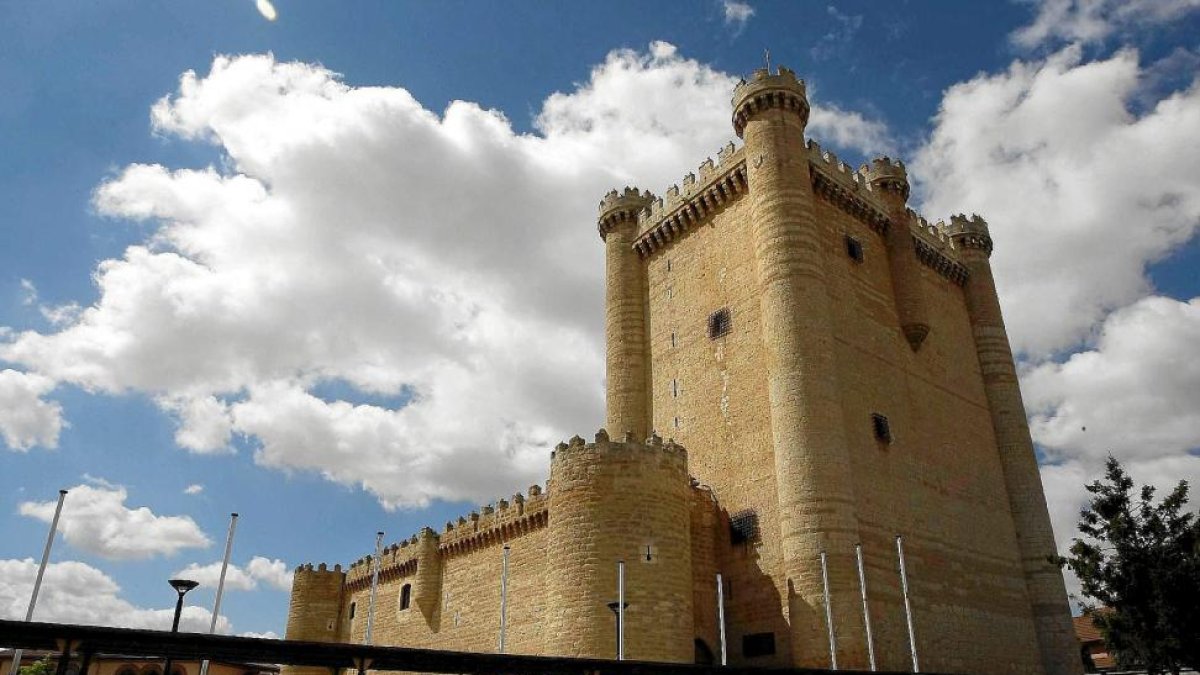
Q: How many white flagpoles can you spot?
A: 9